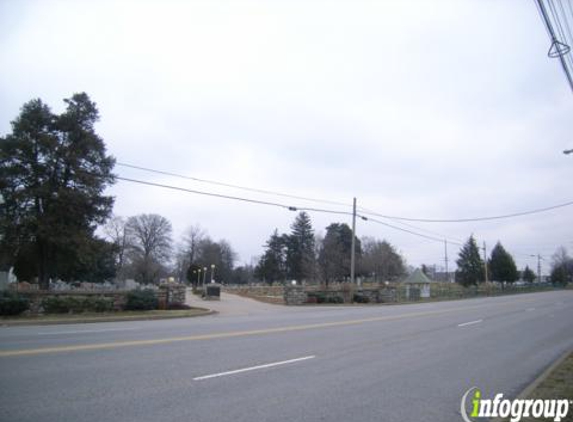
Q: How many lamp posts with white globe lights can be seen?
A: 4